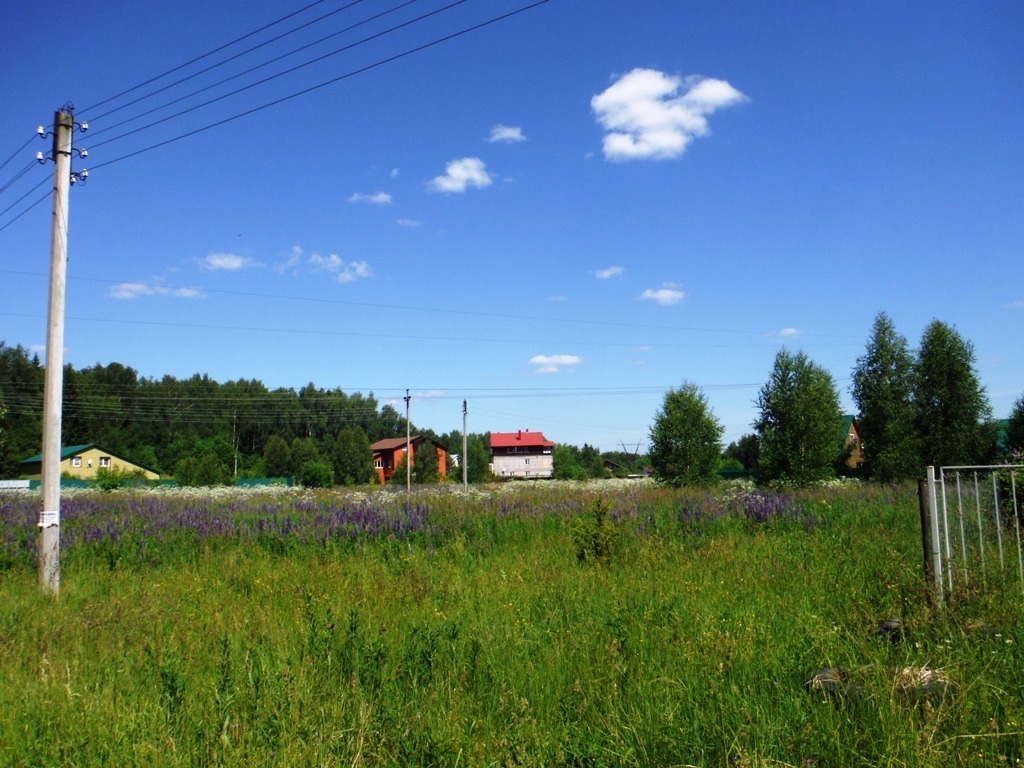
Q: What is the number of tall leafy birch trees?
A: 4